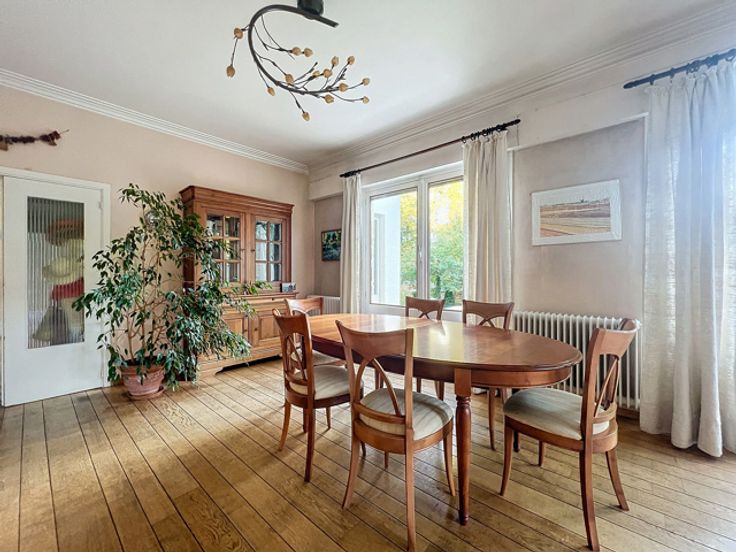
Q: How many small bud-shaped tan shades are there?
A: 15